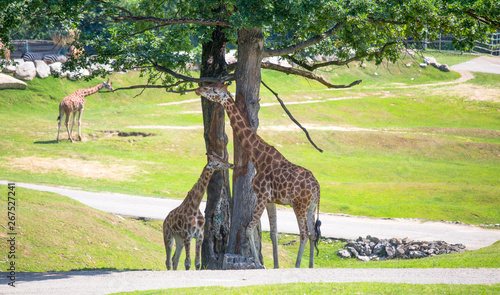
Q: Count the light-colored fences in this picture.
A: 1